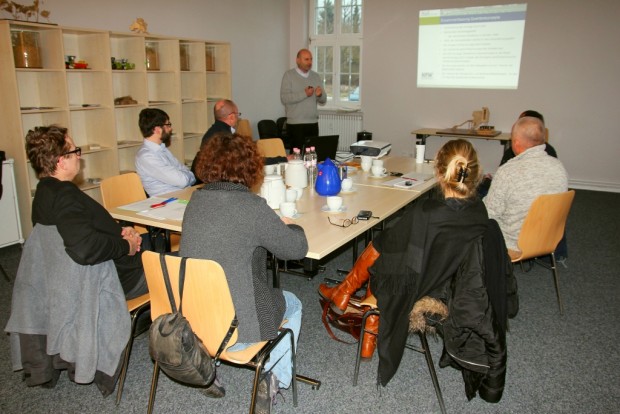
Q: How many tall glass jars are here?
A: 4